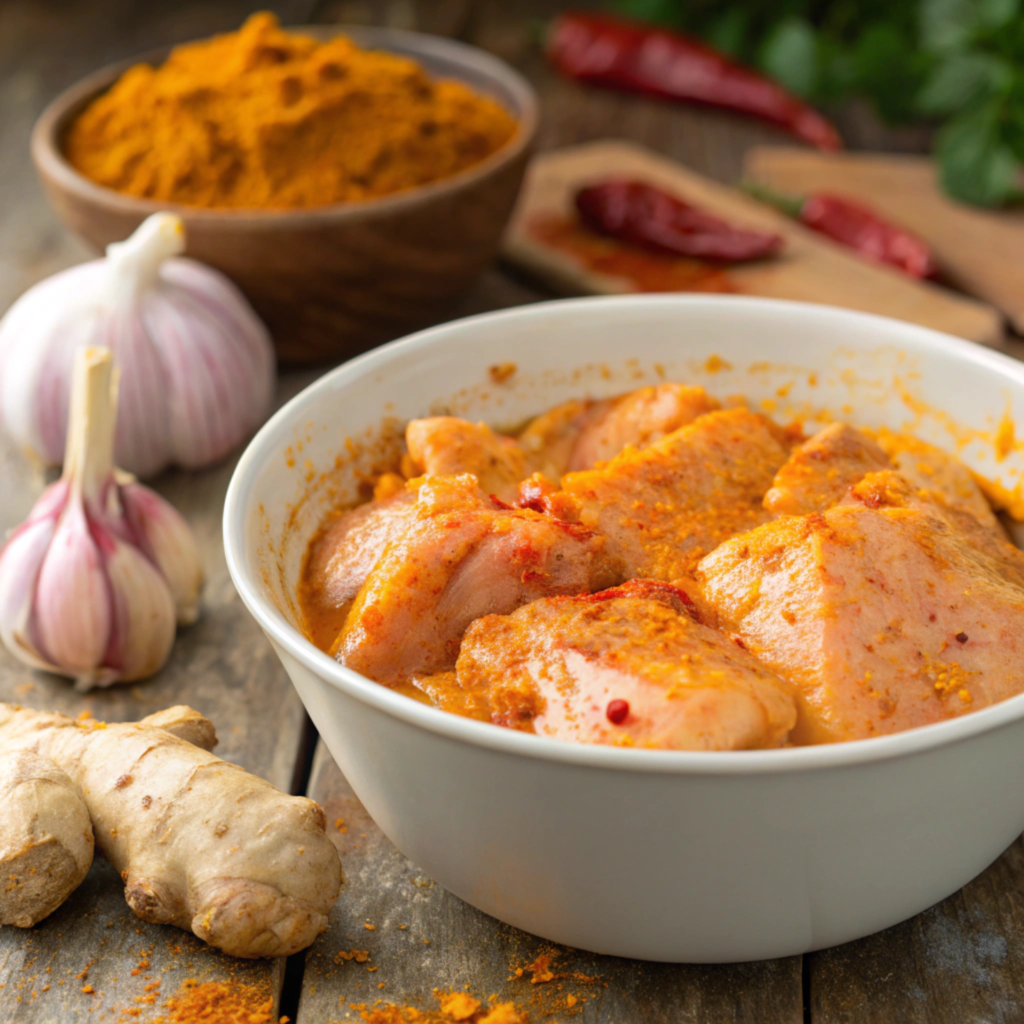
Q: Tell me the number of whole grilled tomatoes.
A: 0